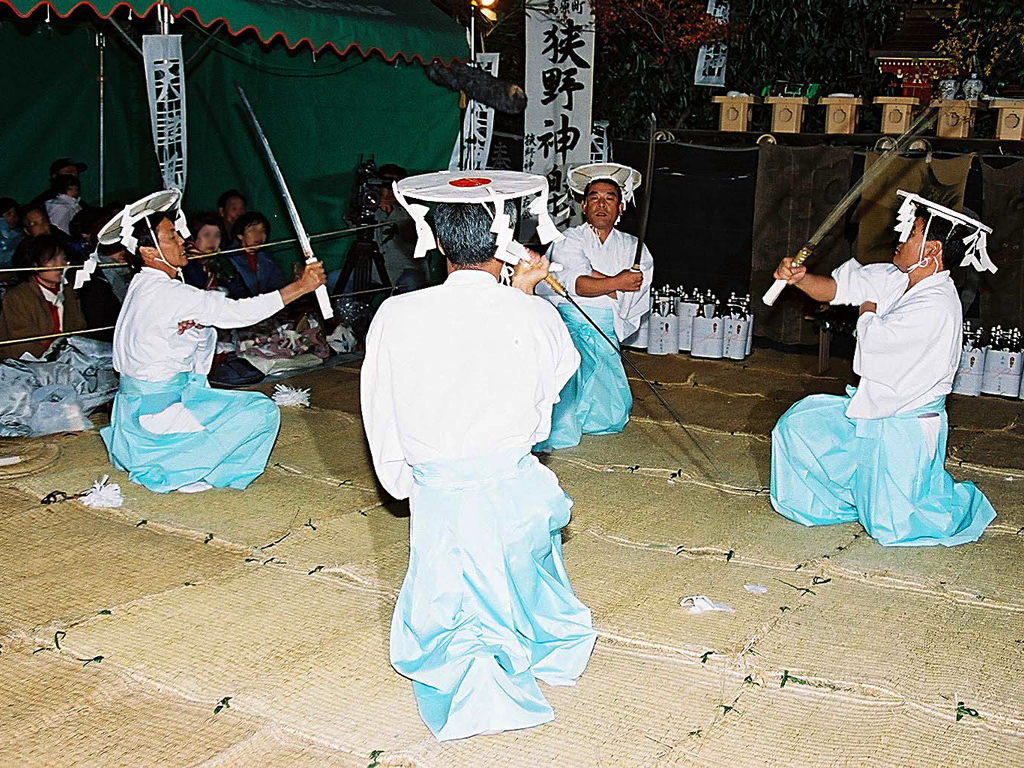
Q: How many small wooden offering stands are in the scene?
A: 6